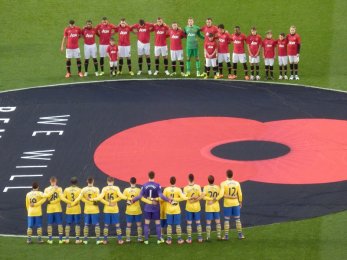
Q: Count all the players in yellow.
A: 10